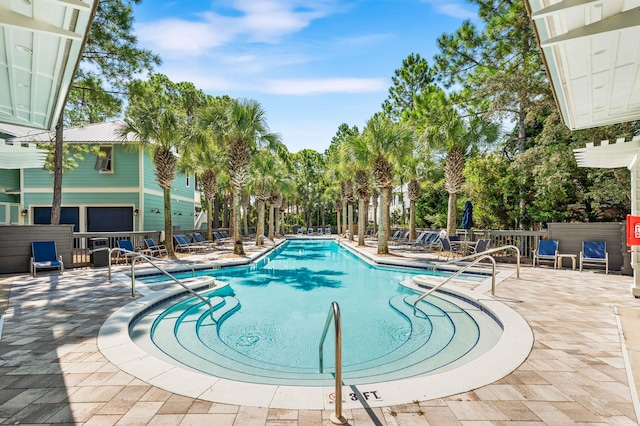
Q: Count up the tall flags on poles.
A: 0